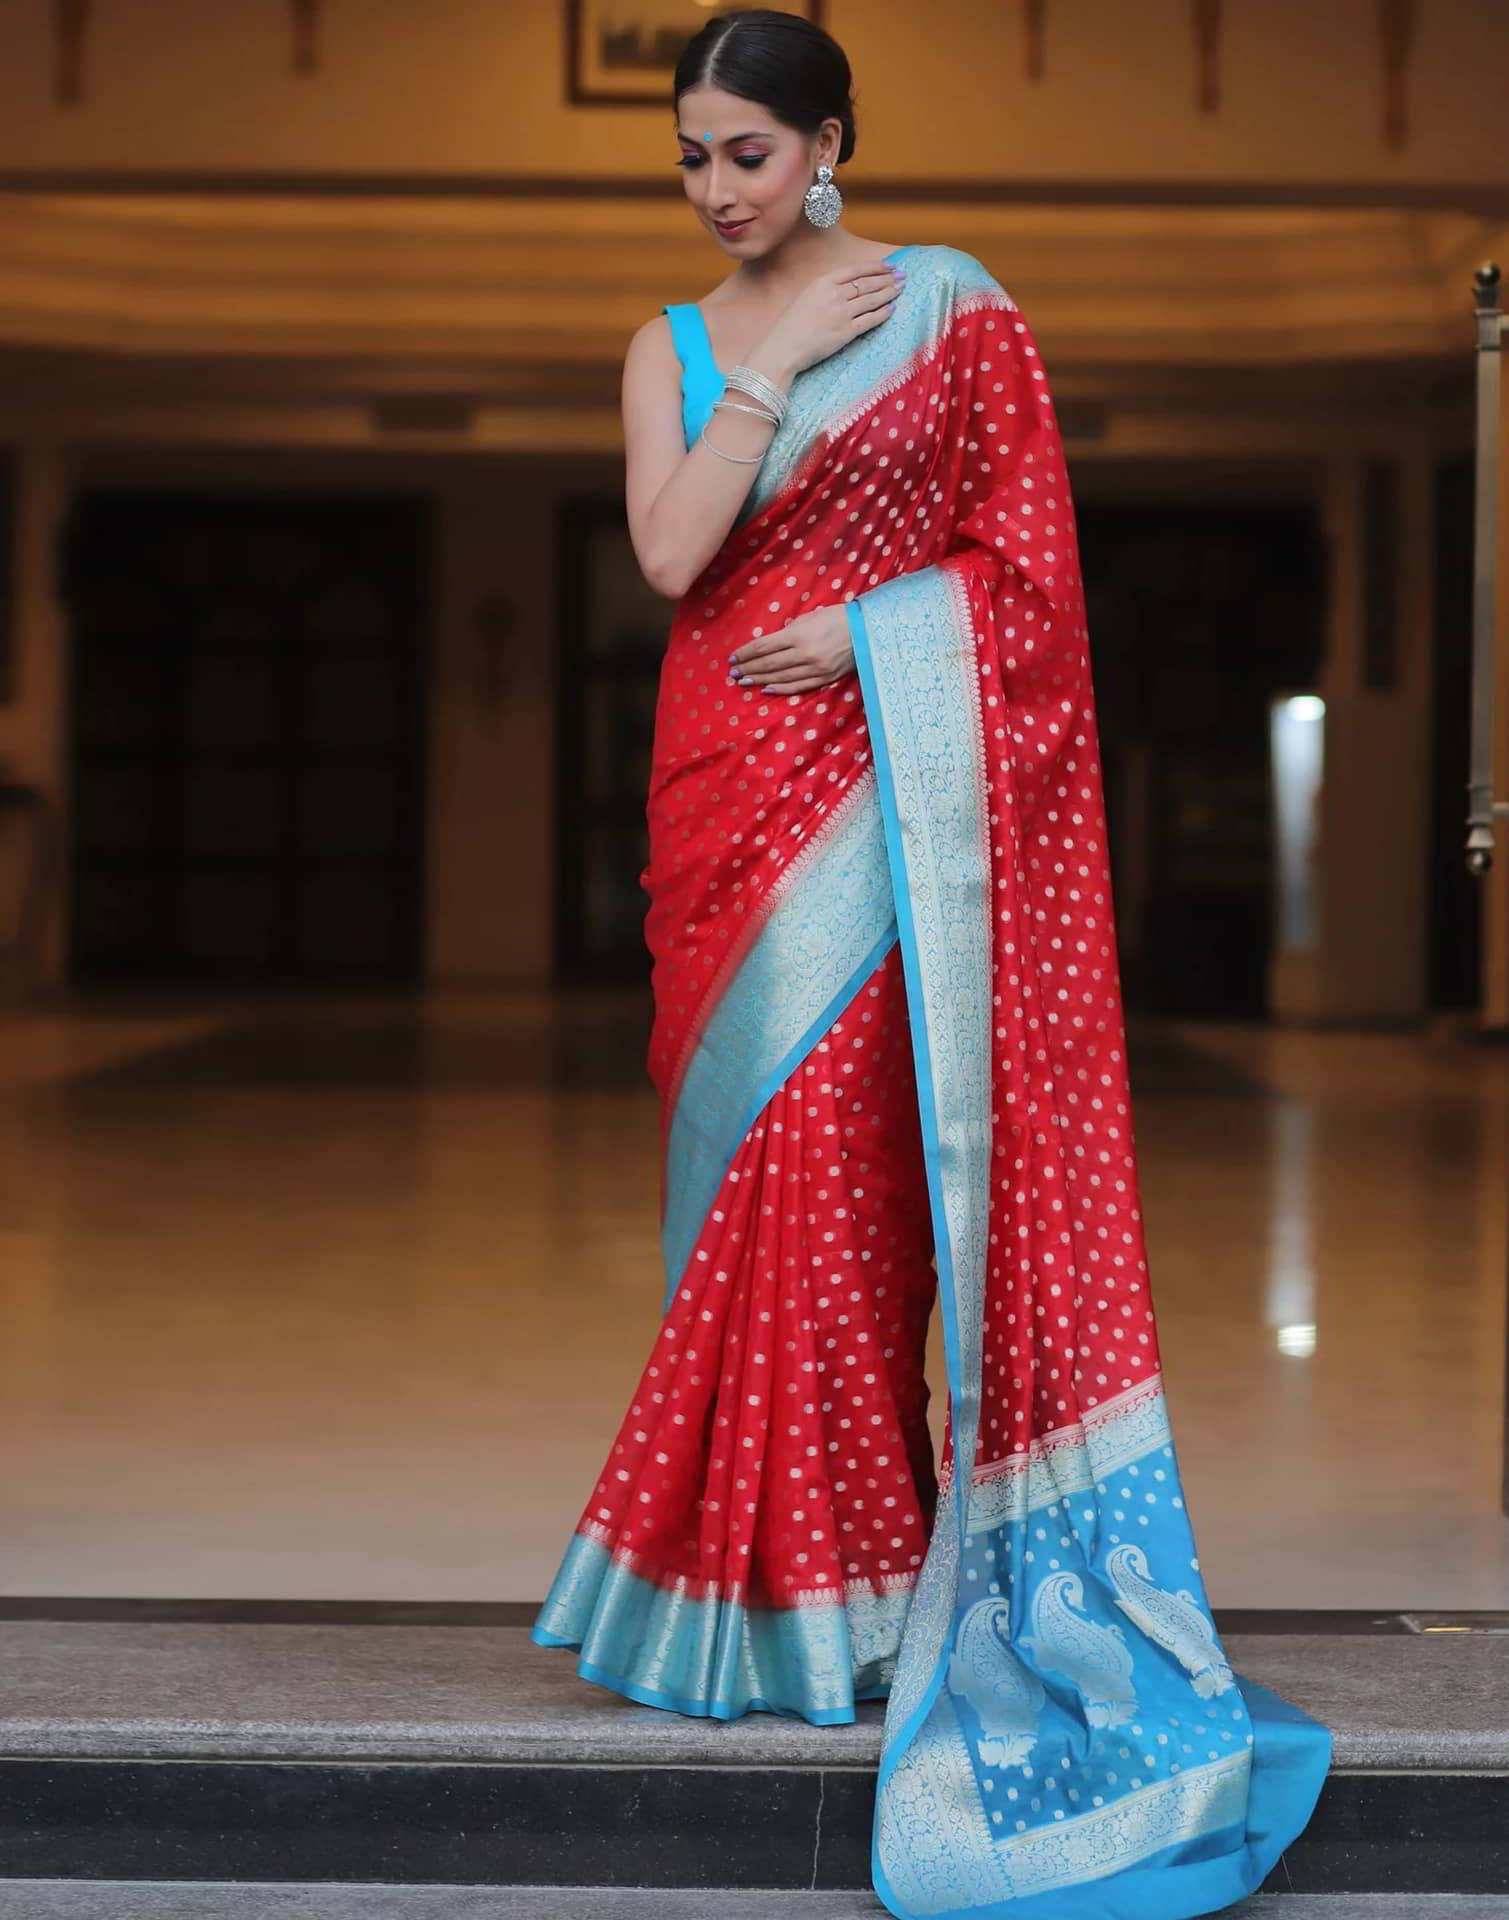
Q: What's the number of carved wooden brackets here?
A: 5